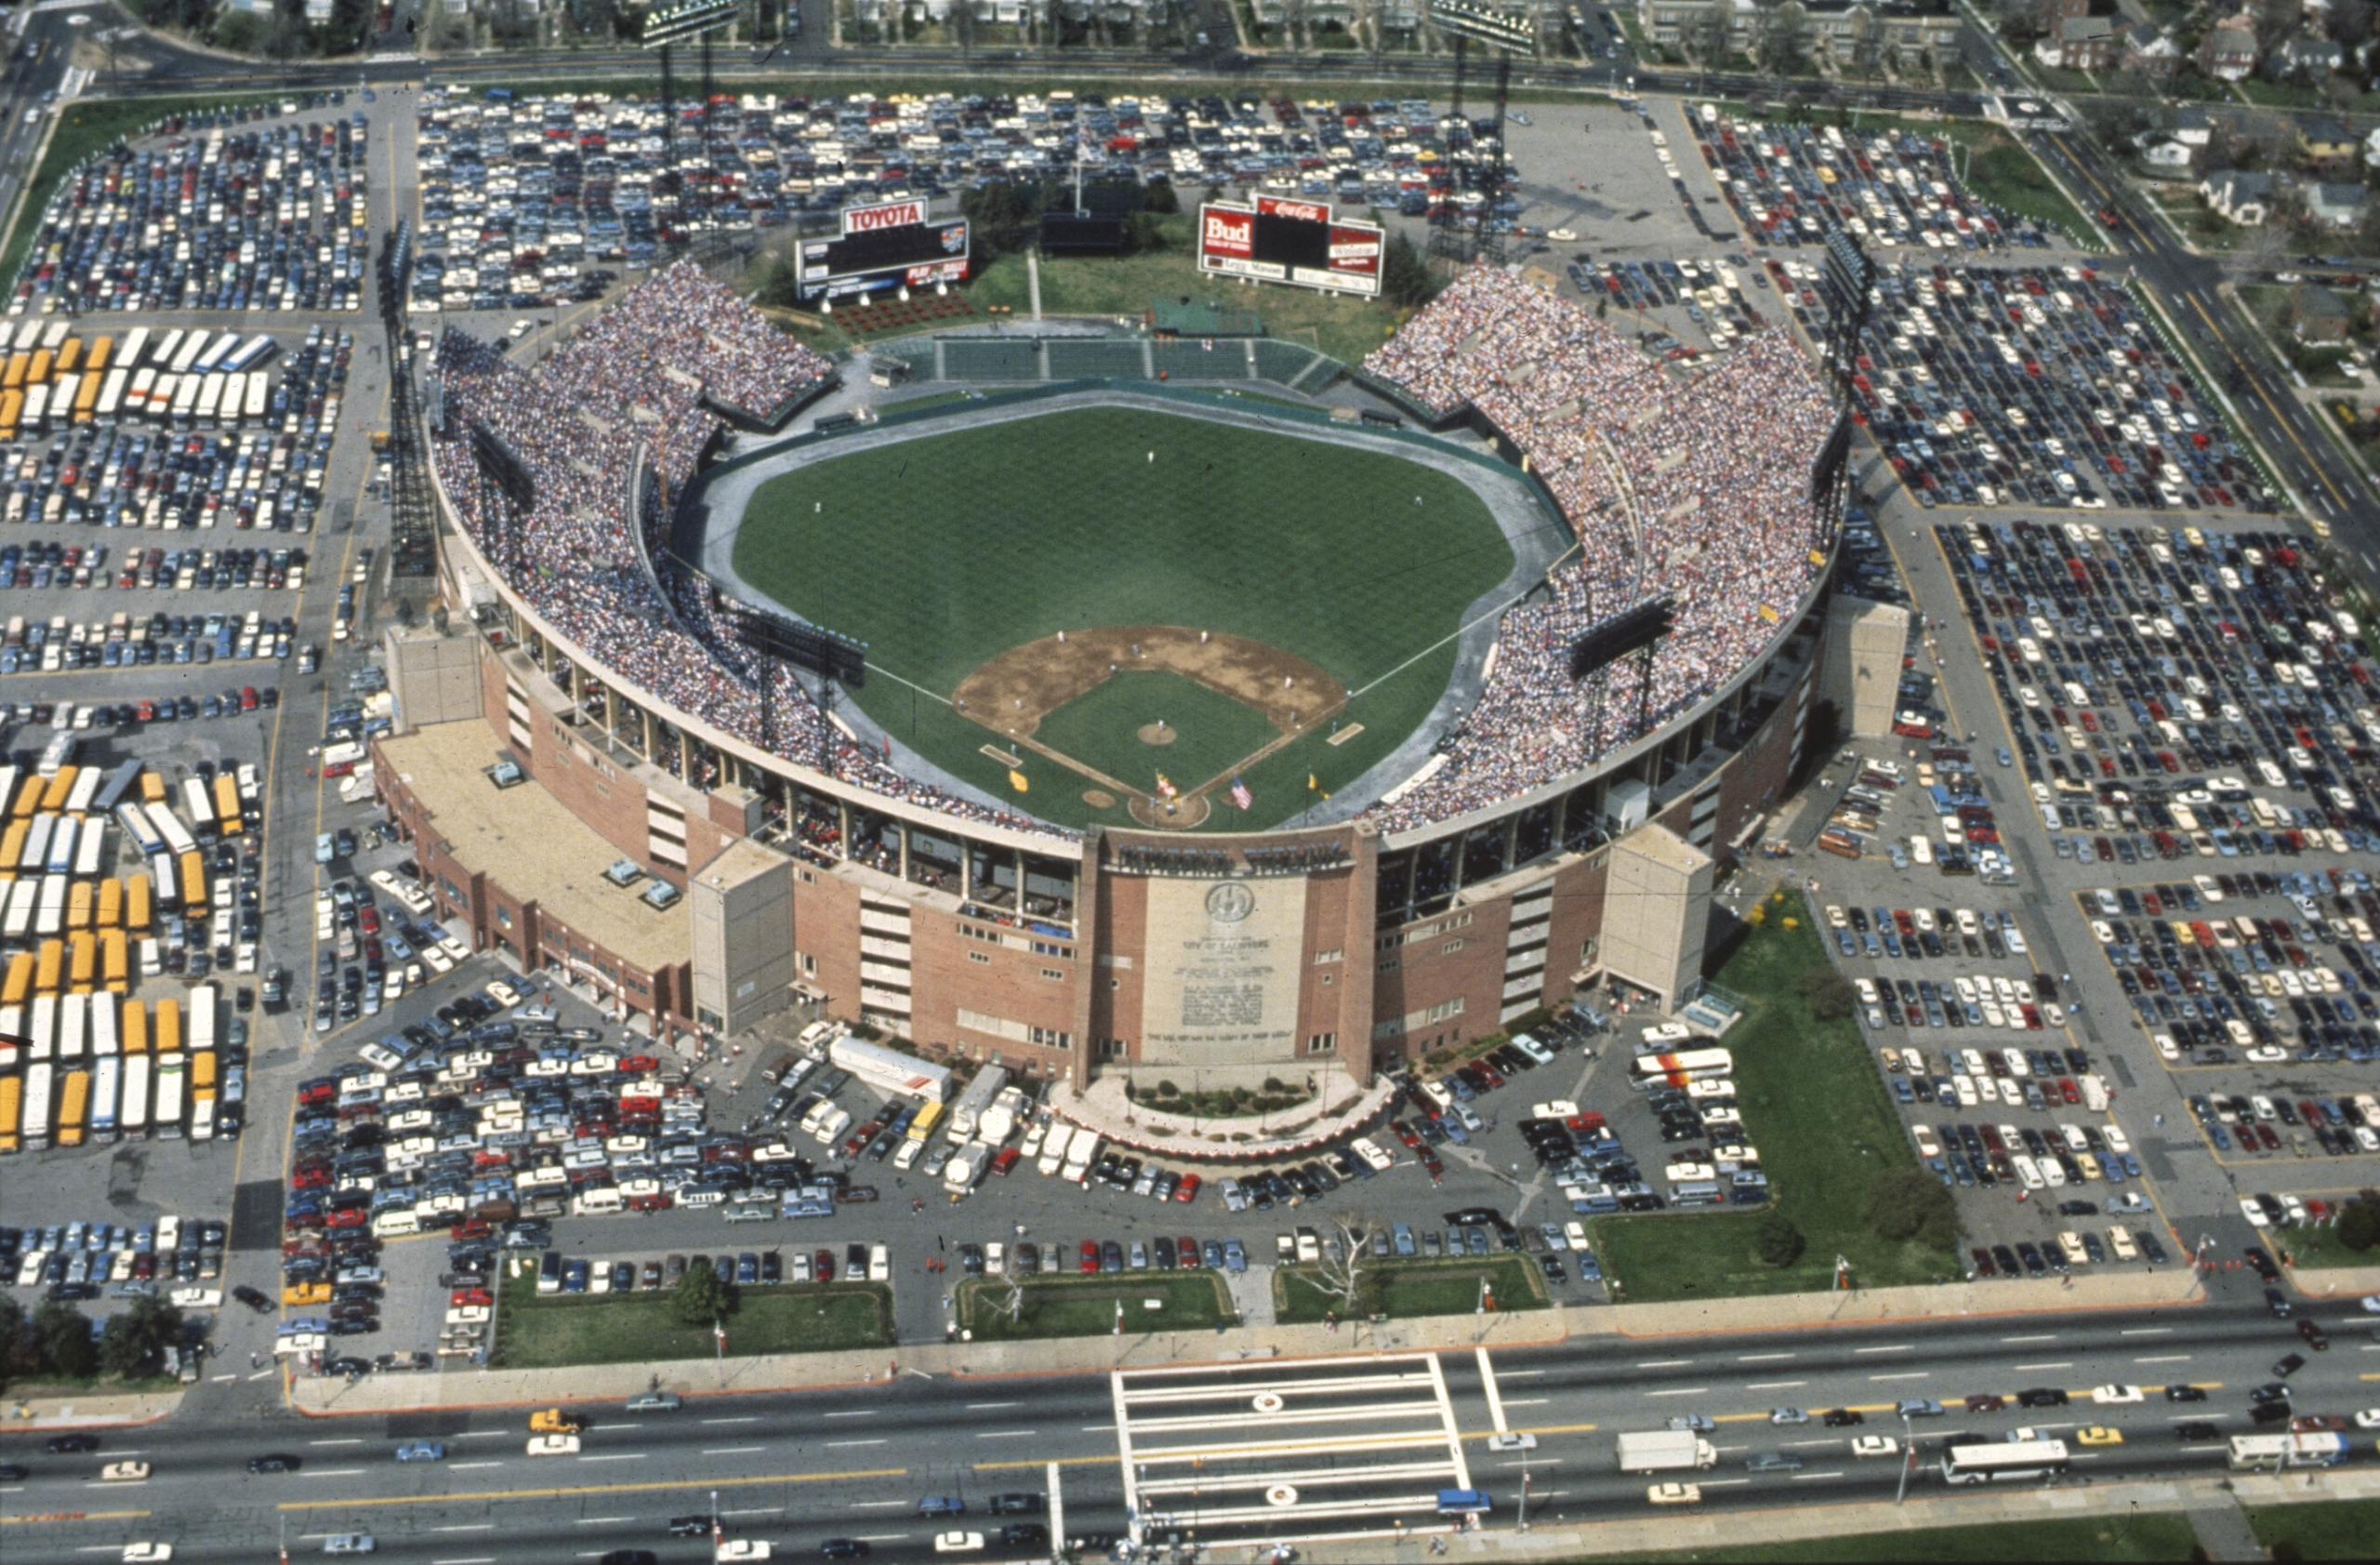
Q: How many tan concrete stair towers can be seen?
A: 4